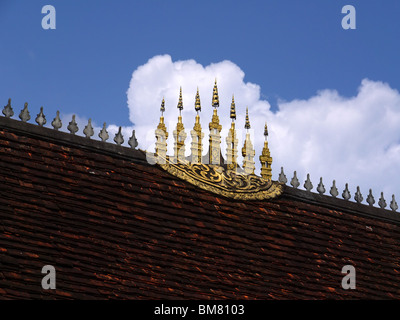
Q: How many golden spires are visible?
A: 7